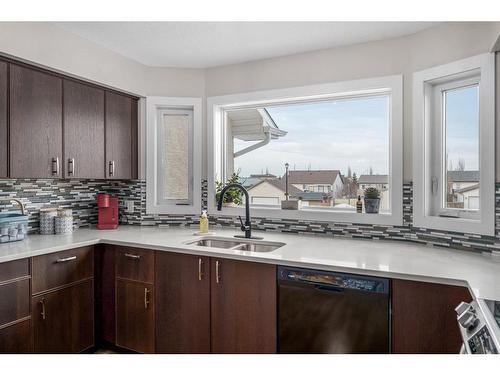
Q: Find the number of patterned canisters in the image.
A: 2